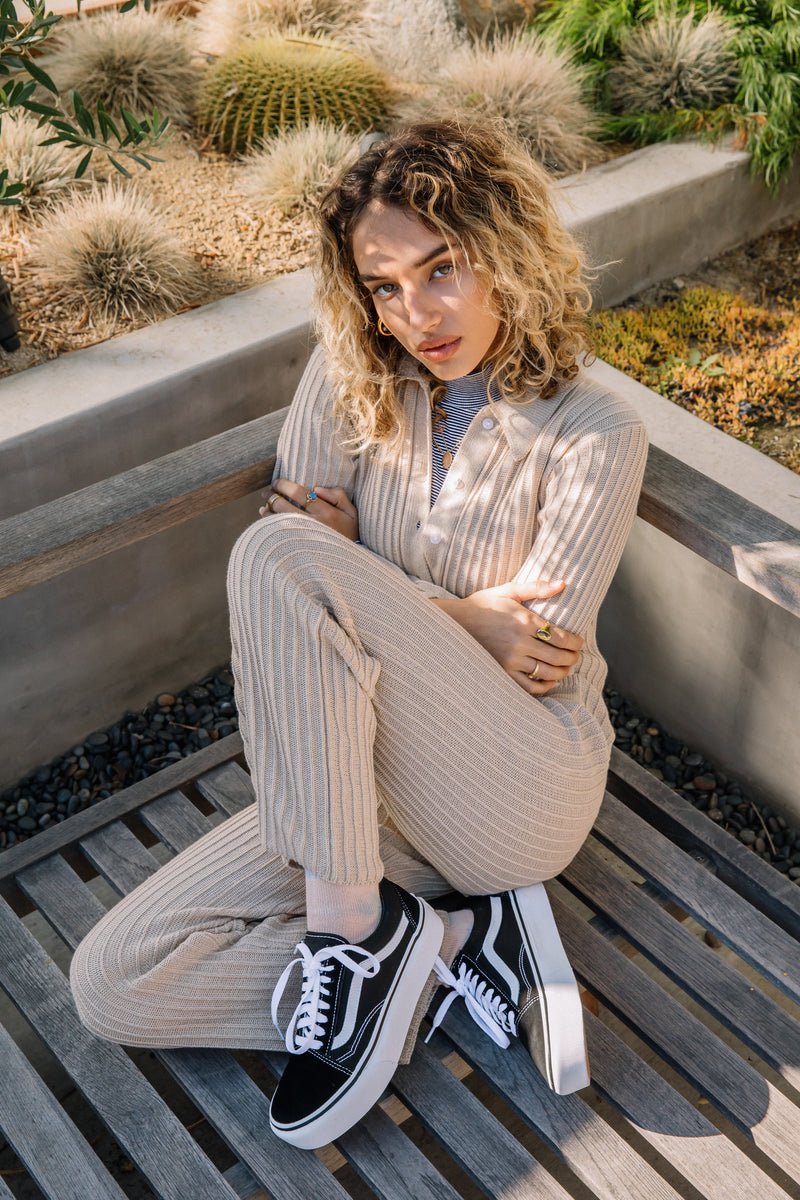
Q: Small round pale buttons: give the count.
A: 3